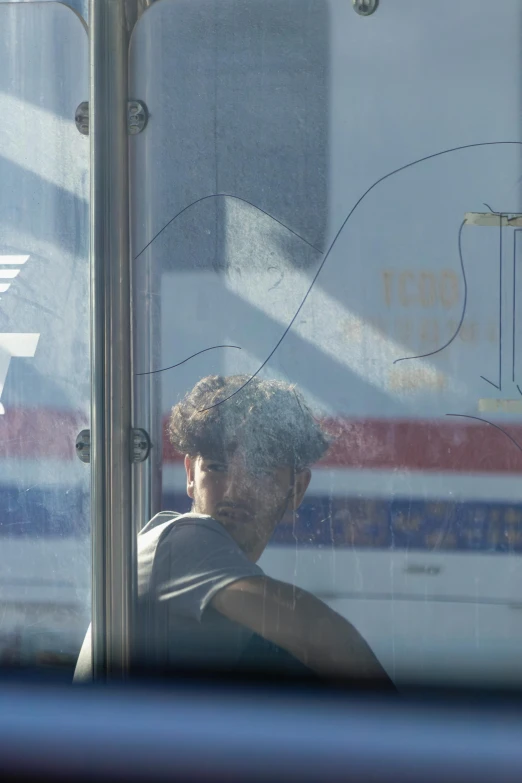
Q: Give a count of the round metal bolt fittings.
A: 5